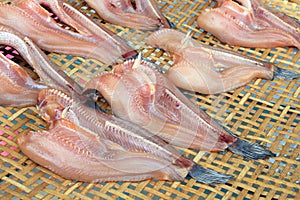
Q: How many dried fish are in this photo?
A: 7